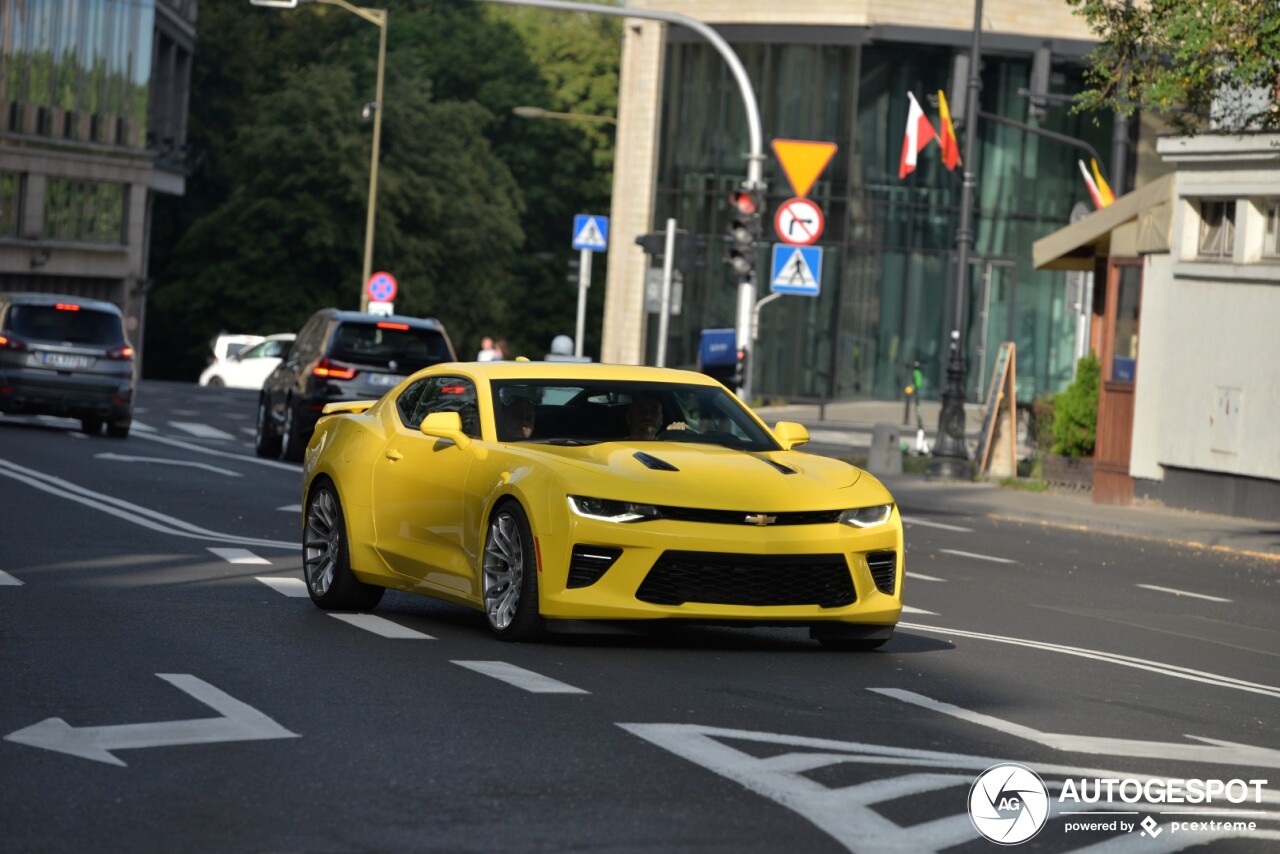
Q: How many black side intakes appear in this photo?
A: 2